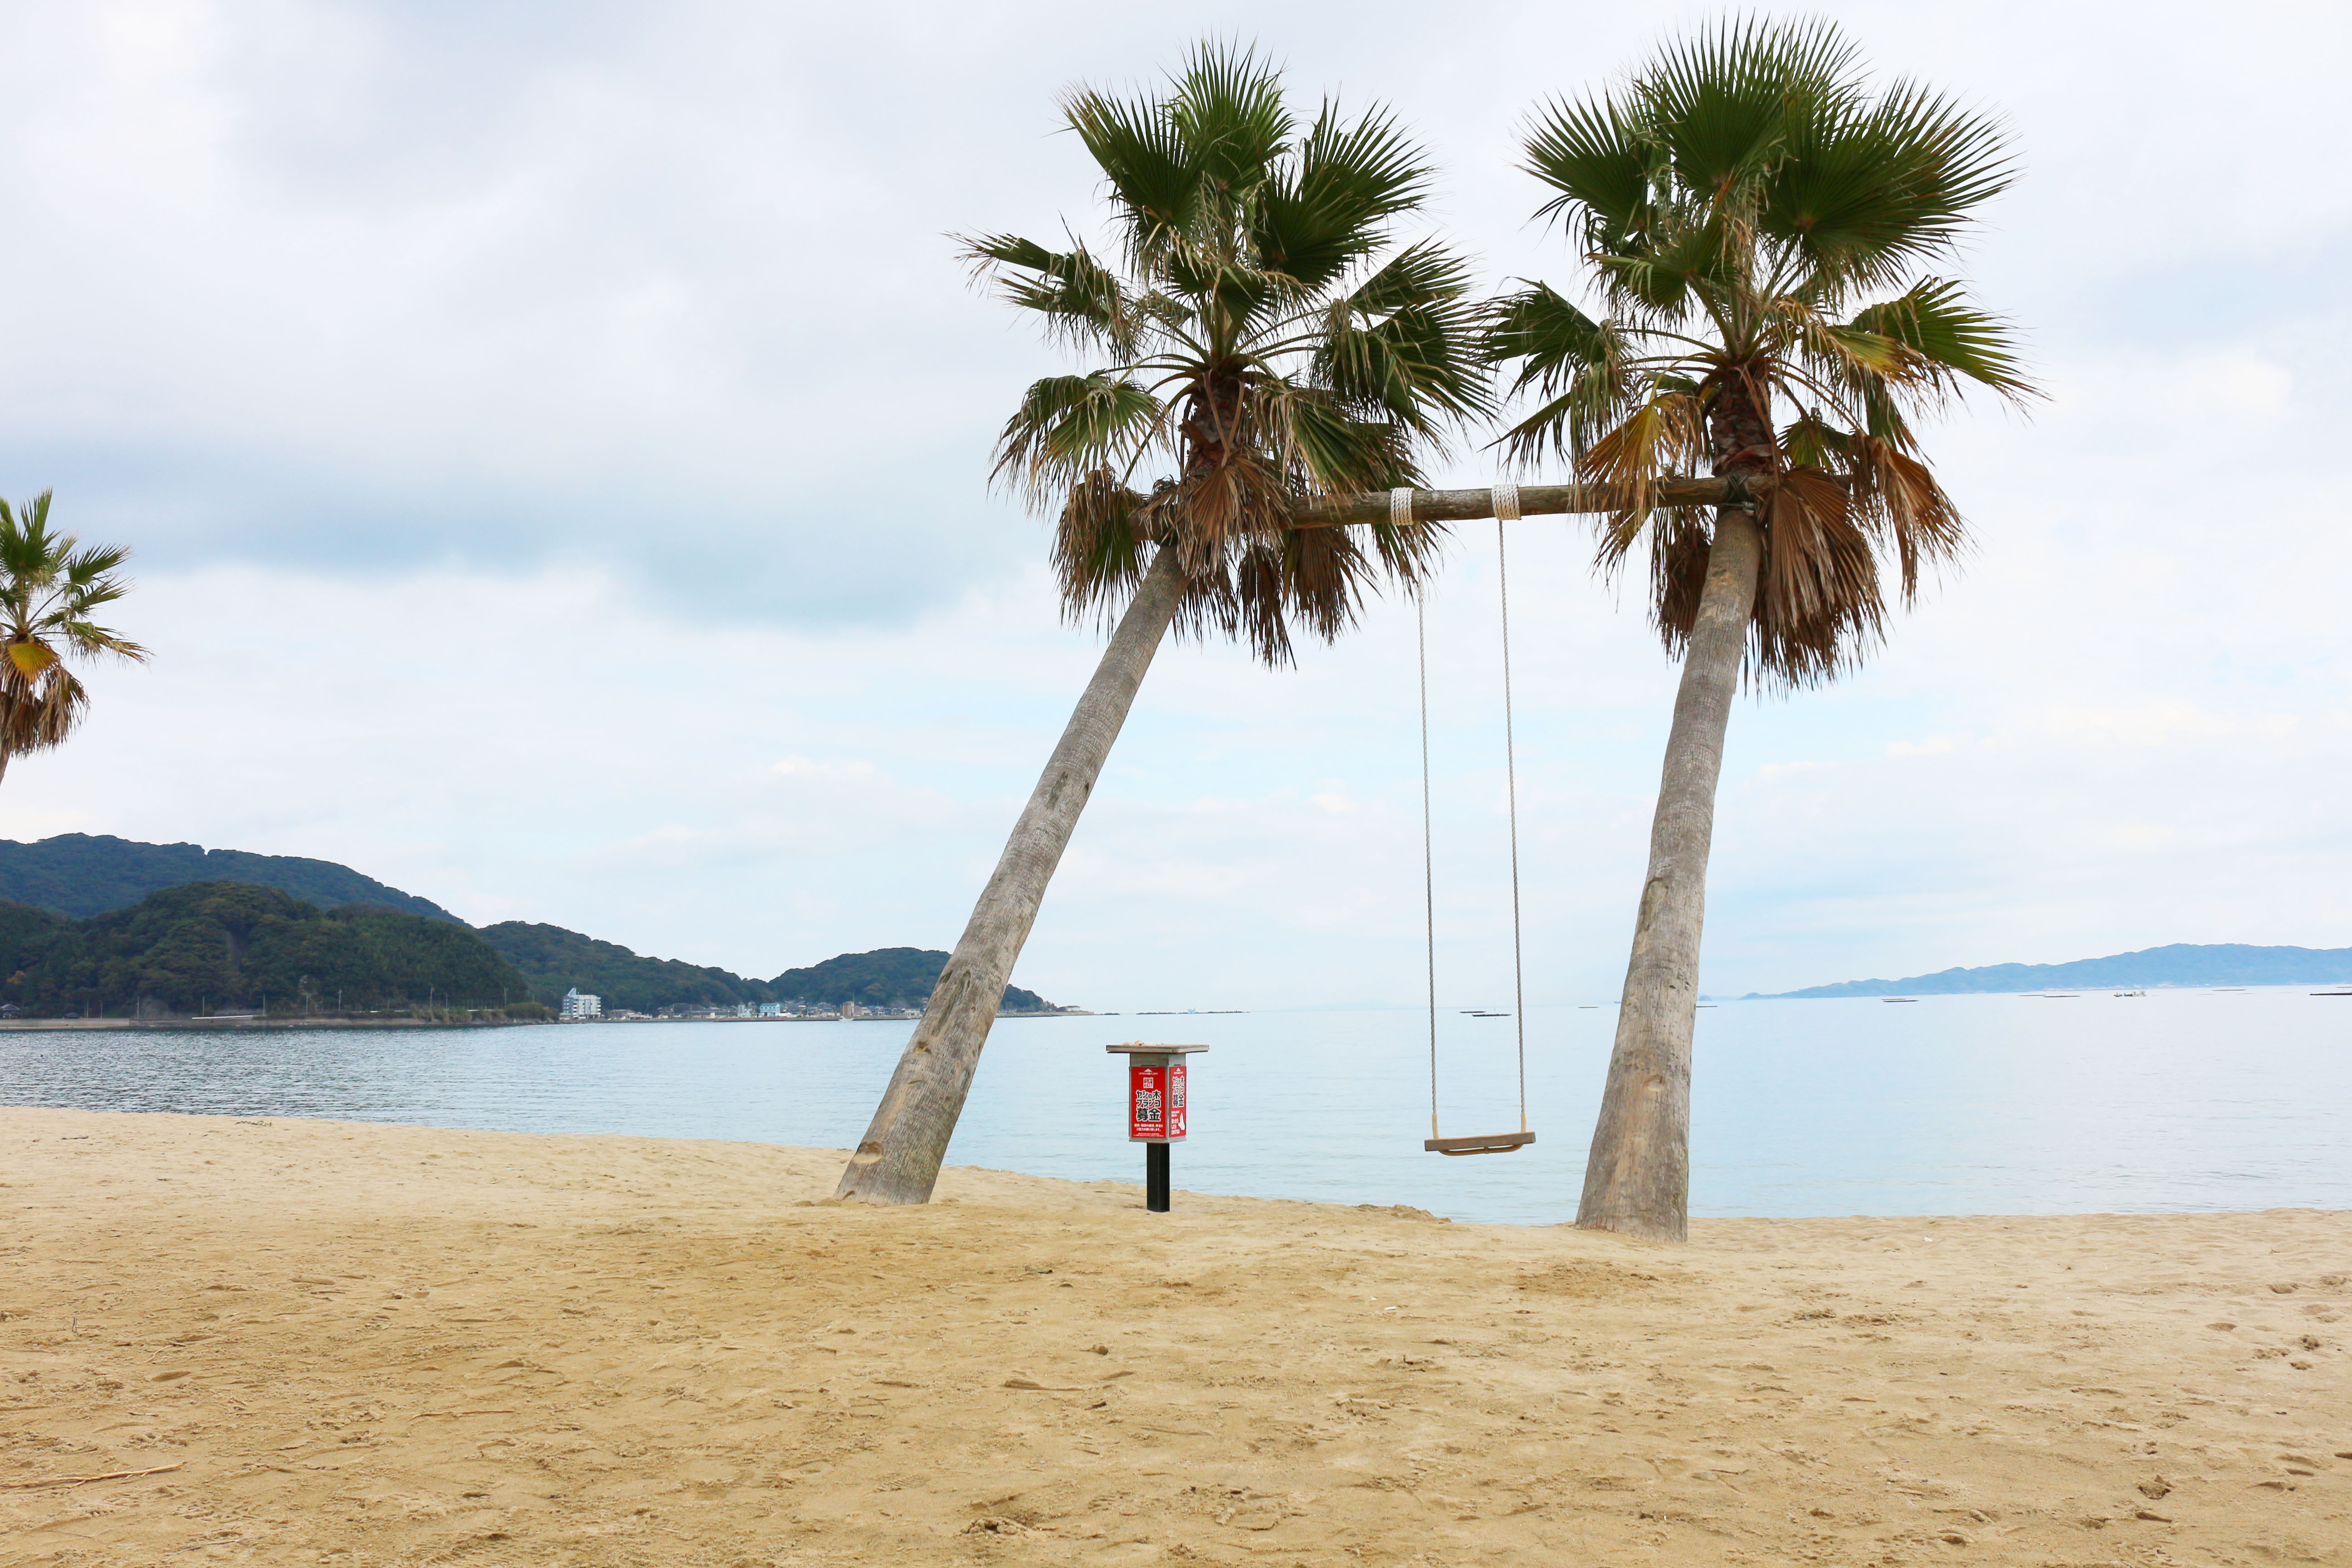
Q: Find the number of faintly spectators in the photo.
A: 0